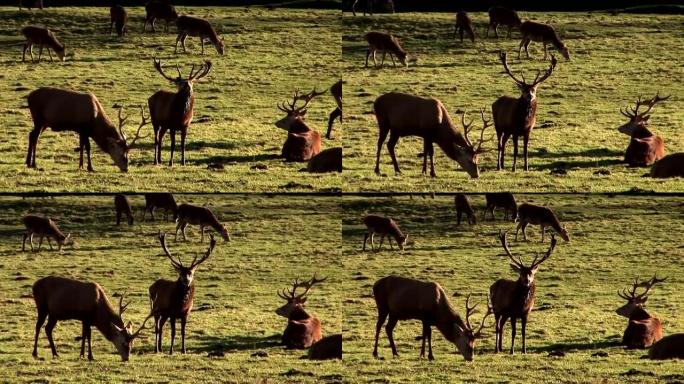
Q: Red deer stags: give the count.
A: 12